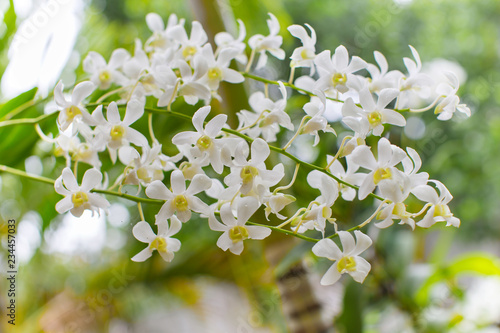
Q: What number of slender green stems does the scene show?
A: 3